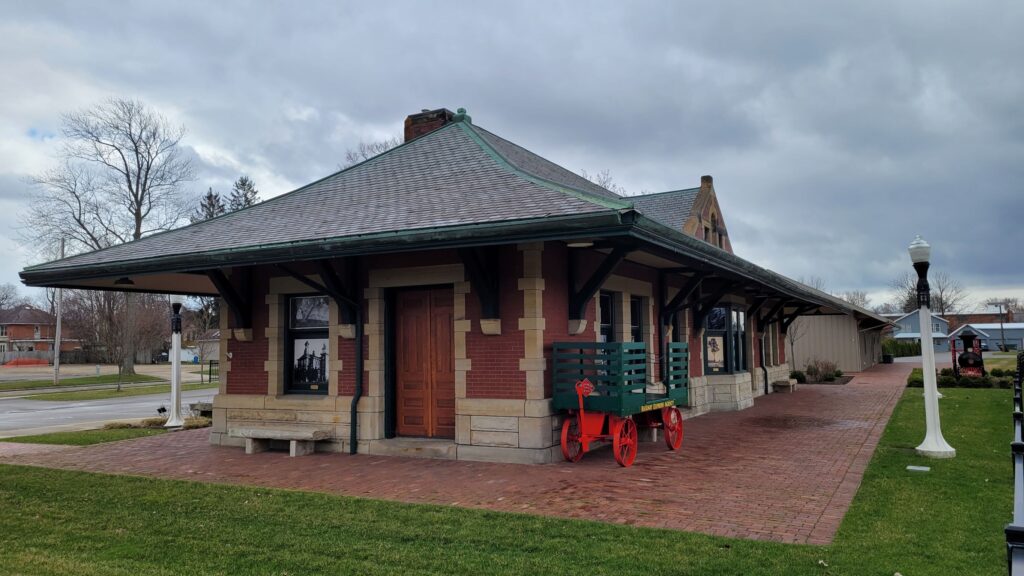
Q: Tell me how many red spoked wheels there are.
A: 3